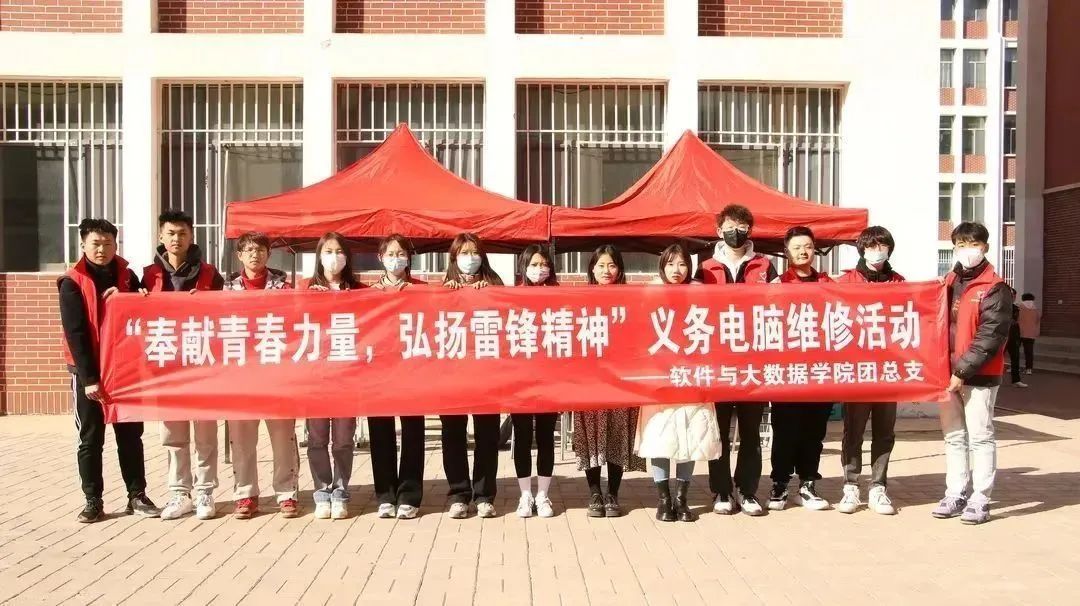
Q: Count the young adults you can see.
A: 13